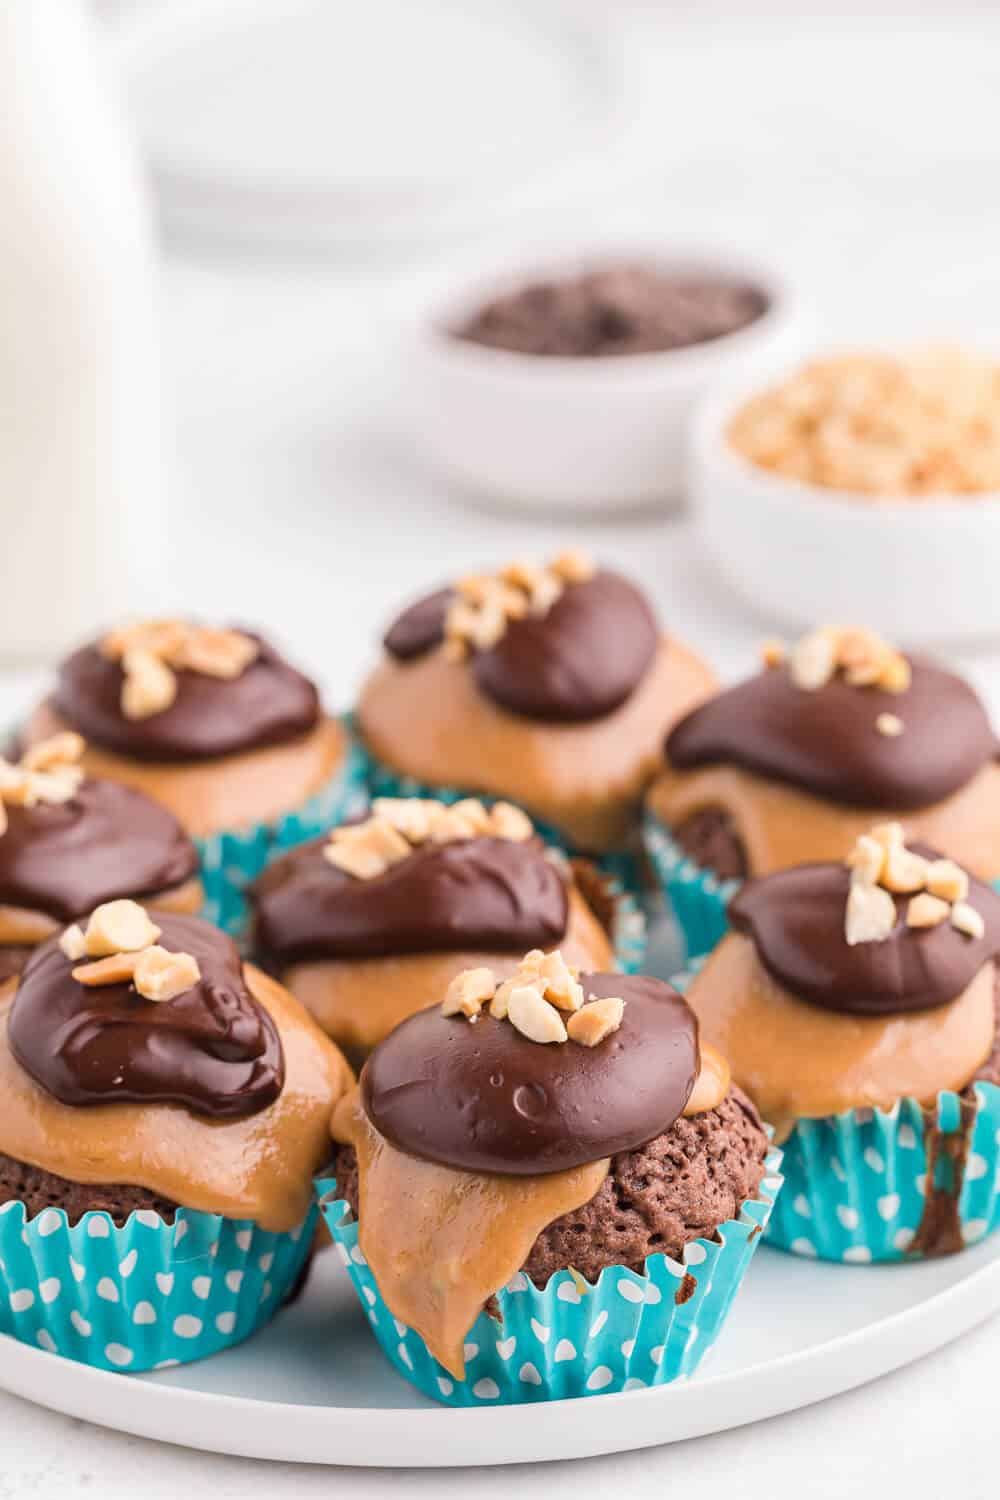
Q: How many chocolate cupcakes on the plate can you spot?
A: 8